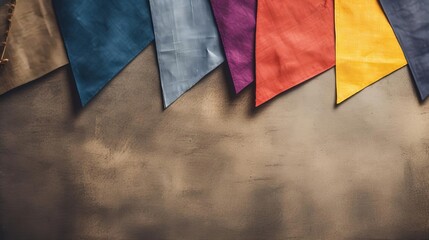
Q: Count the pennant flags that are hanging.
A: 7